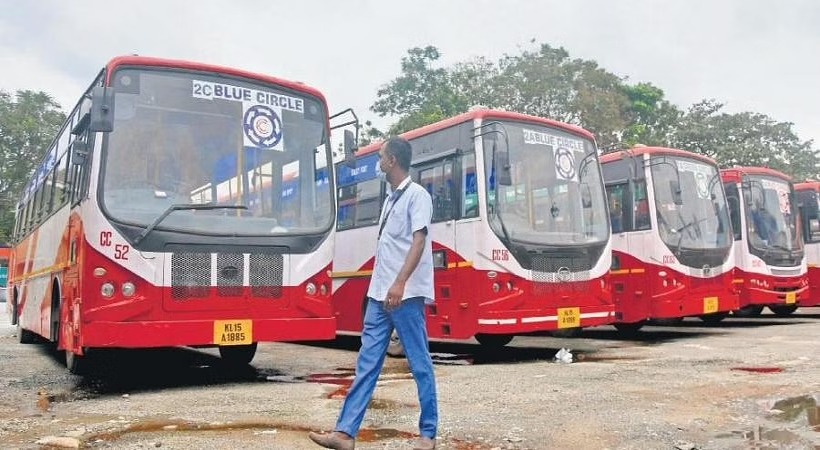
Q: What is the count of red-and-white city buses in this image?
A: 5